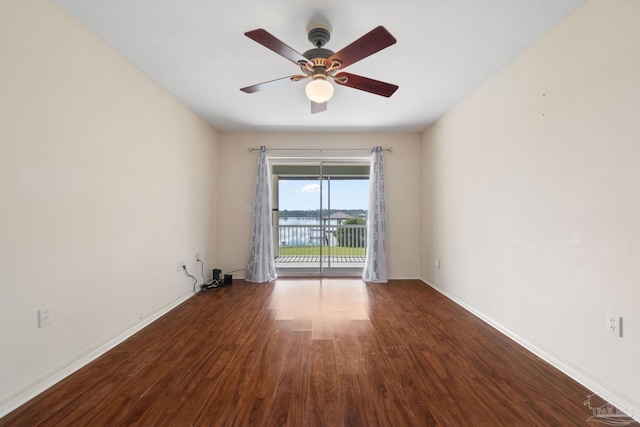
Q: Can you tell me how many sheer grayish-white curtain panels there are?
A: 2